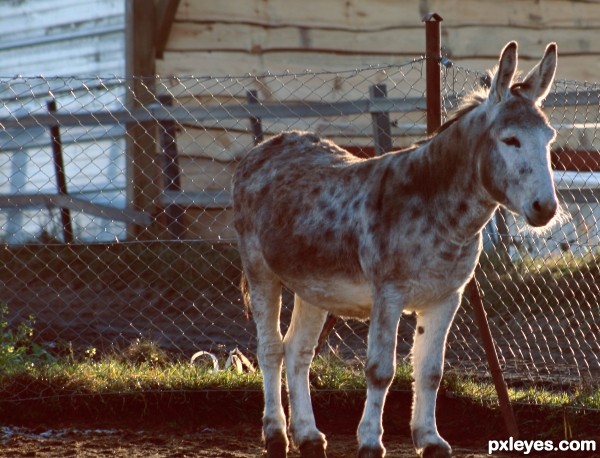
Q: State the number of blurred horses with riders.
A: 0